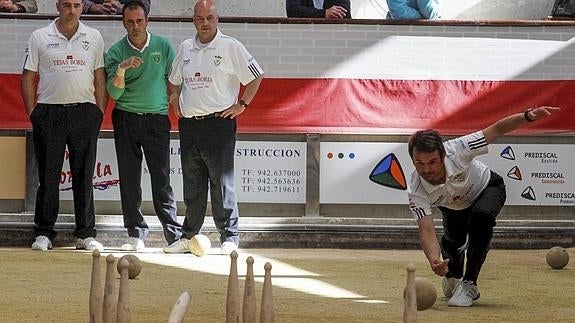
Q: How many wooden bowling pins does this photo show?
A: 8